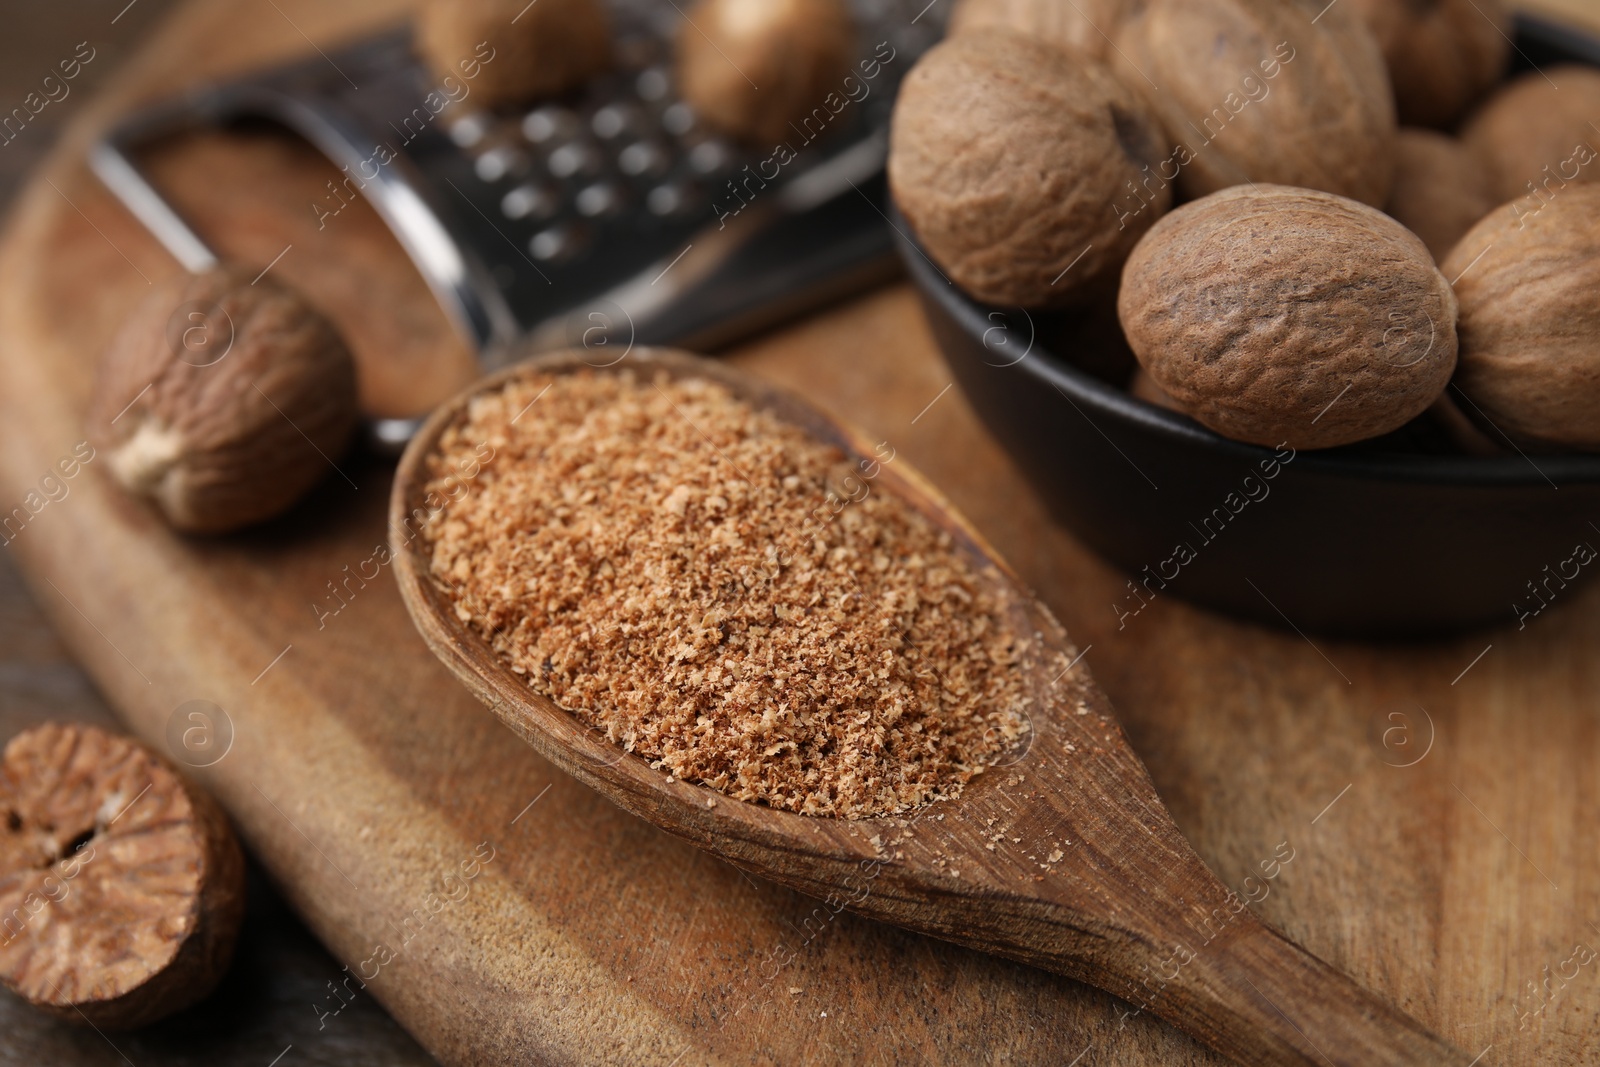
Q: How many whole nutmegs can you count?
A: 11